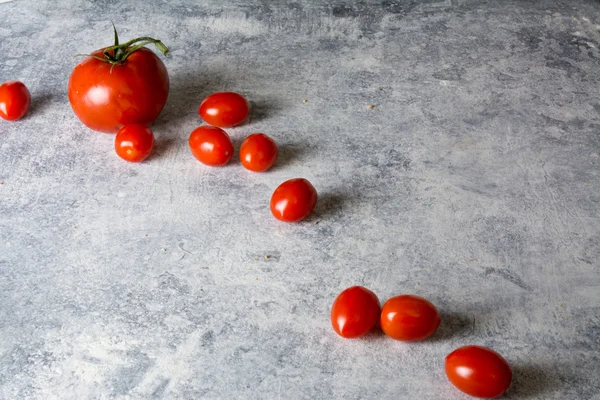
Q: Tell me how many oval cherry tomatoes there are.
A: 9